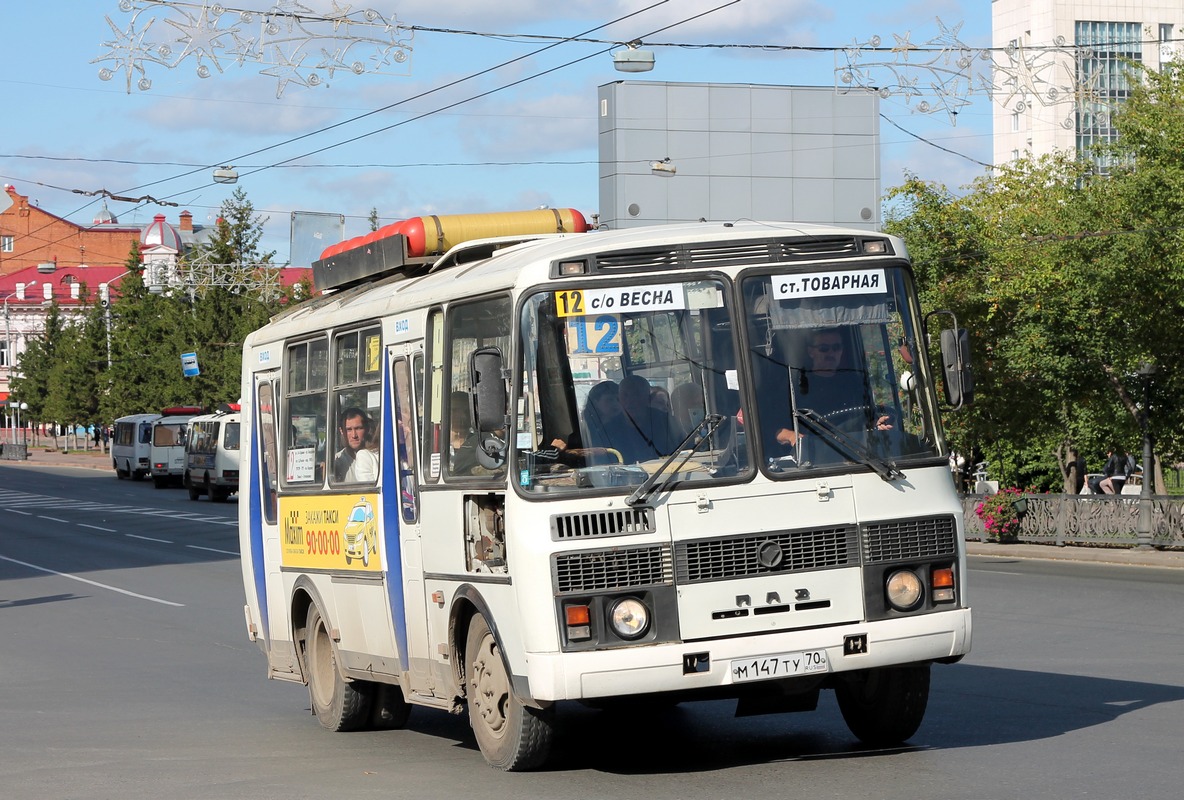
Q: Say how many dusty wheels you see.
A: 2